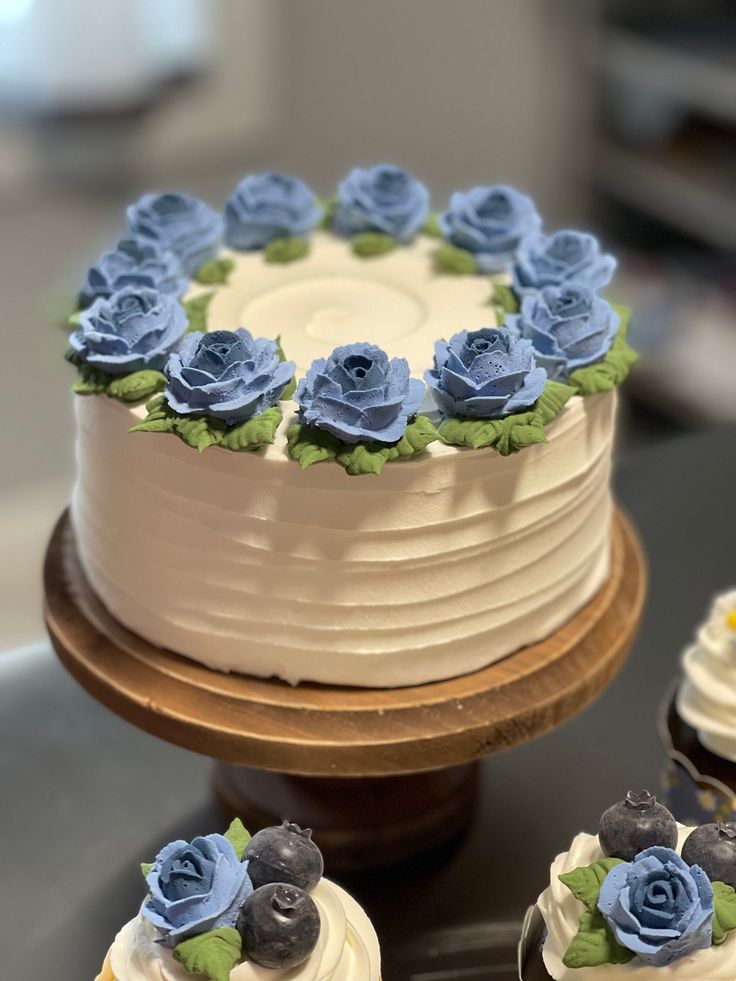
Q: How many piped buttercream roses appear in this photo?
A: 13